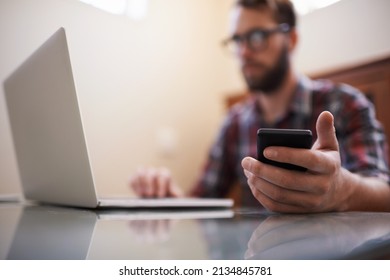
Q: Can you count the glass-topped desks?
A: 1